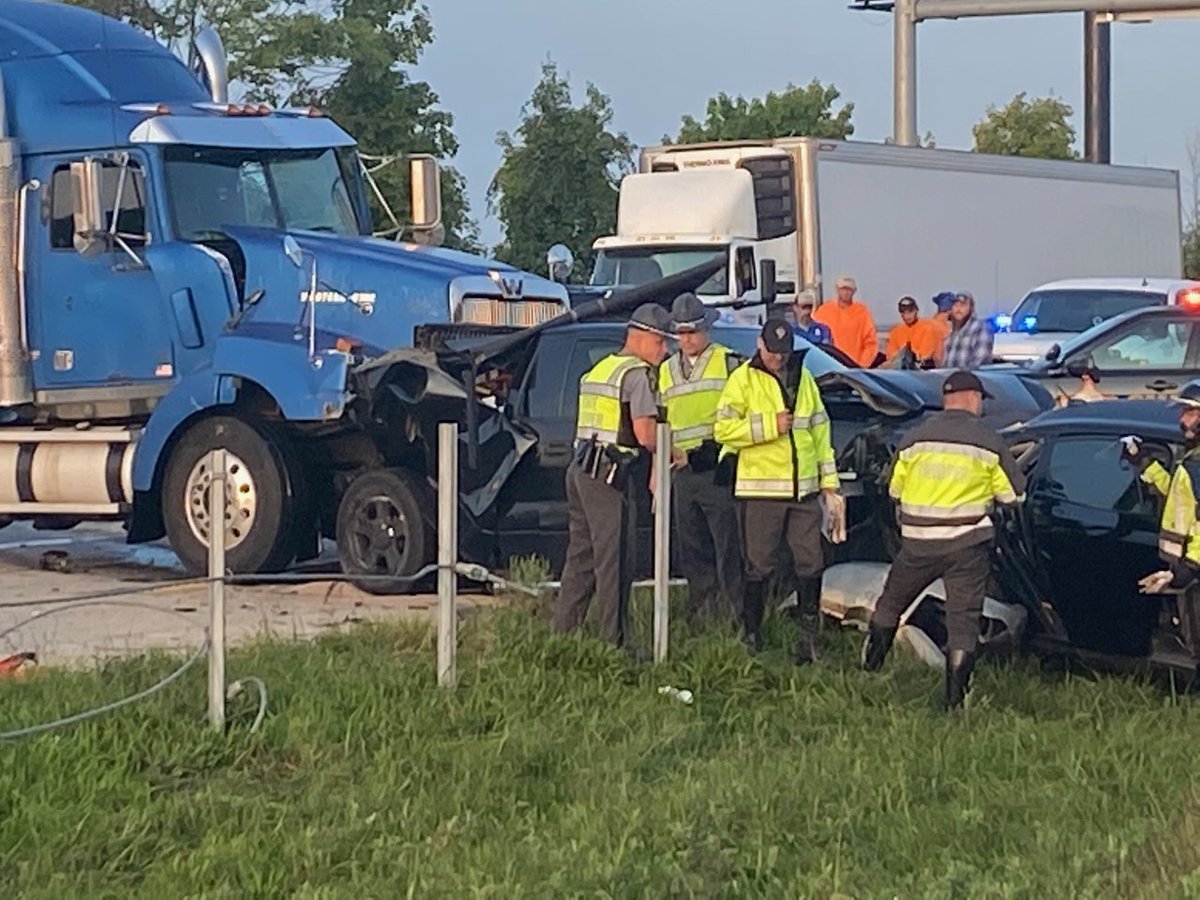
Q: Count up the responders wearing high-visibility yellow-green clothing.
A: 5